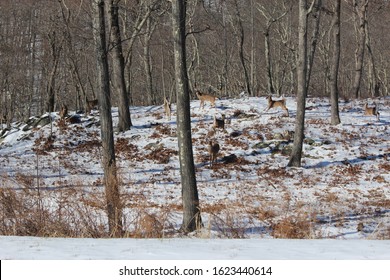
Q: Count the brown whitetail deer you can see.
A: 8